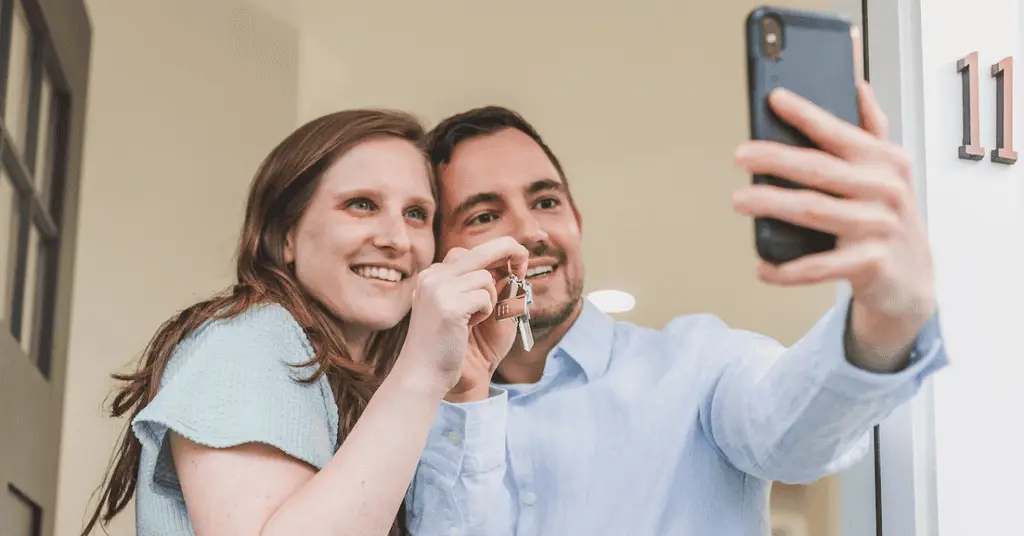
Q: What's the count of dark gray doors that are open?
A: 1